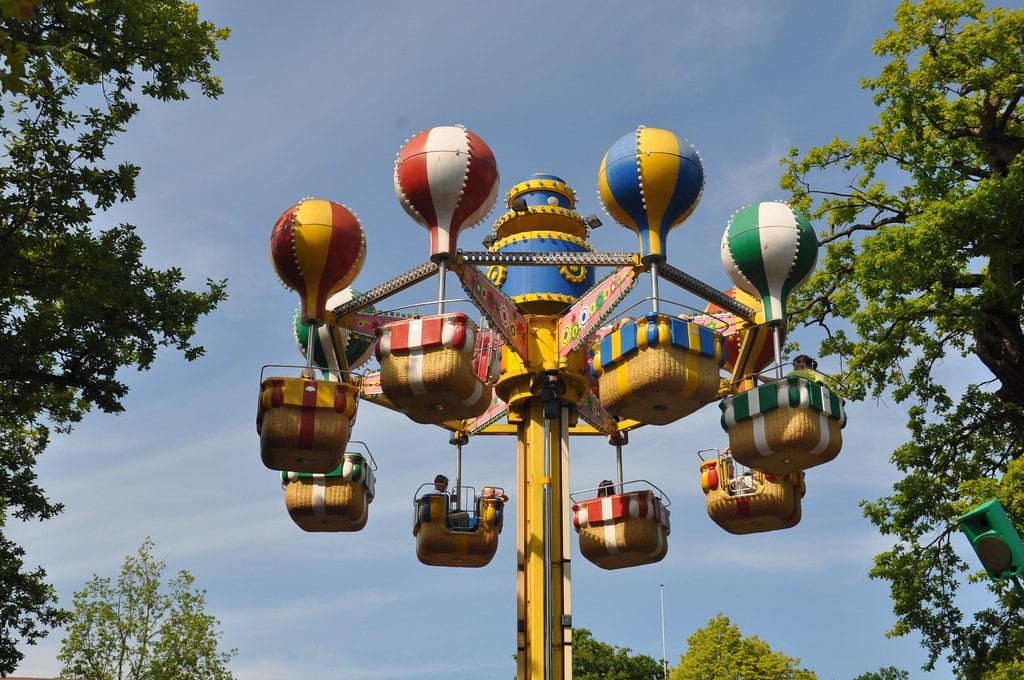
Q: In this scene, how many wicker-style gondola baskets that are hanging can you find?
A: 8